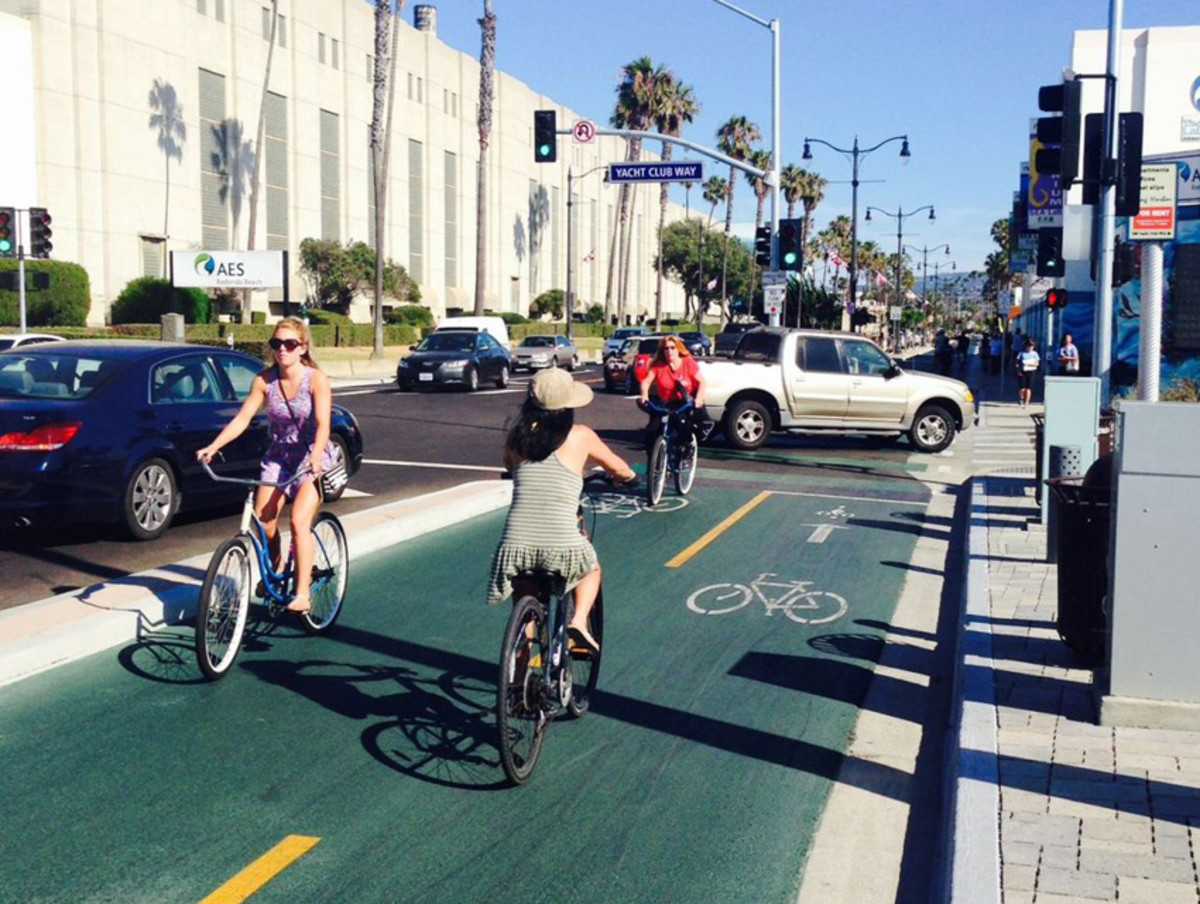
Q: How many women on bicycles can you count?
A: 3